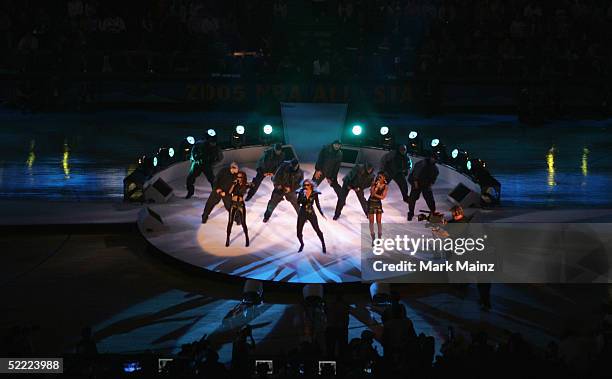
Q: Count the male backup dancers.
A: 8